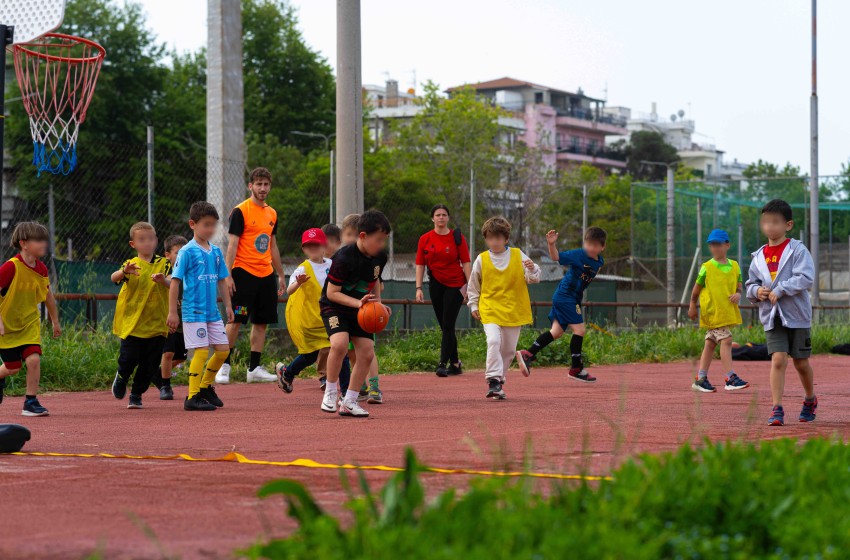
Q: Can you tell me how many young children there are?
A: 12